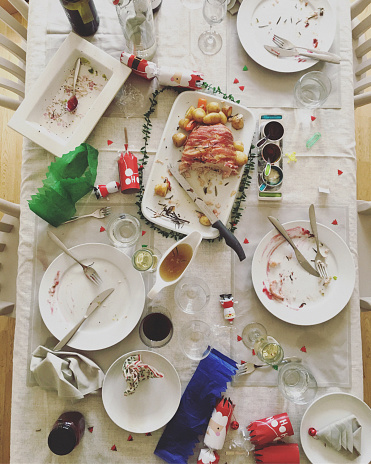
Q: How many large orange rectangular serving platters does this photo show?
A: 0